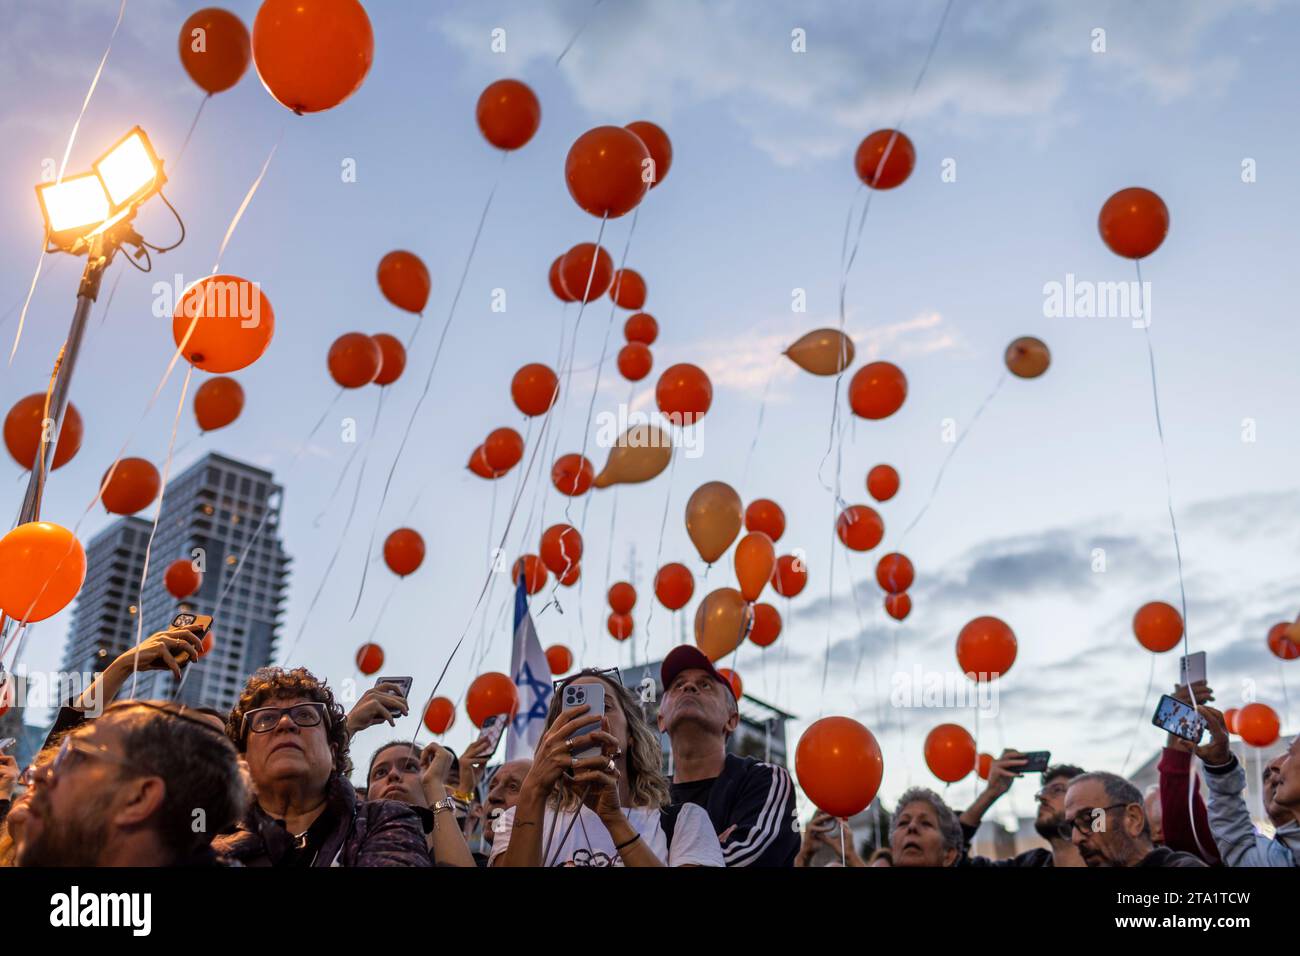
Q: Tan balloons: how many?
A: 5